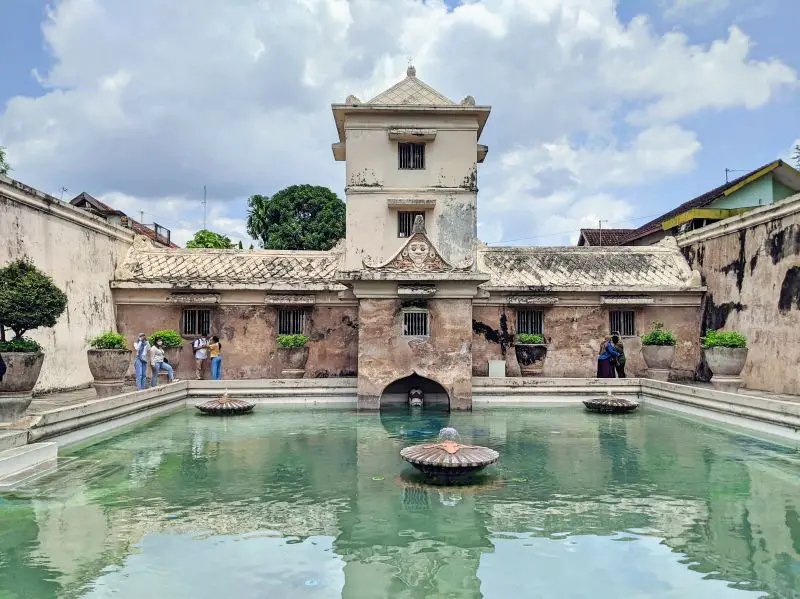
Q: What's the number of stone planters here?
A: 7